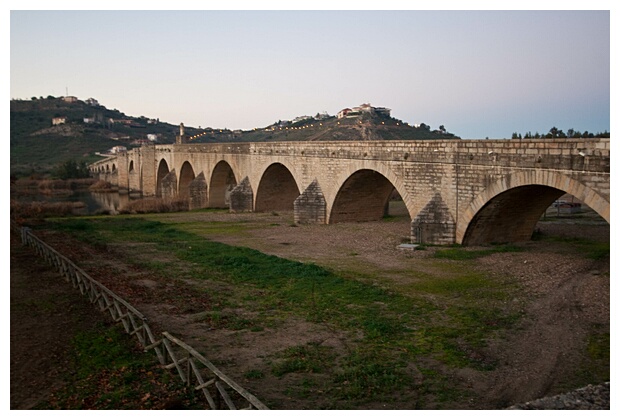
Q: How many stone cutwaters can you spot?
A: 5